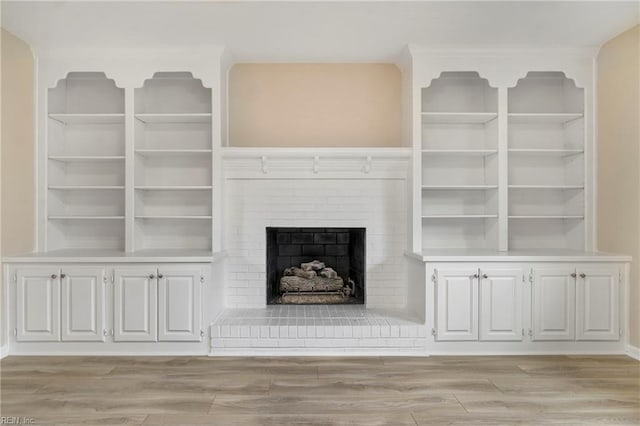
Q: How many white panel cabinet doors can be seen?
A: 8